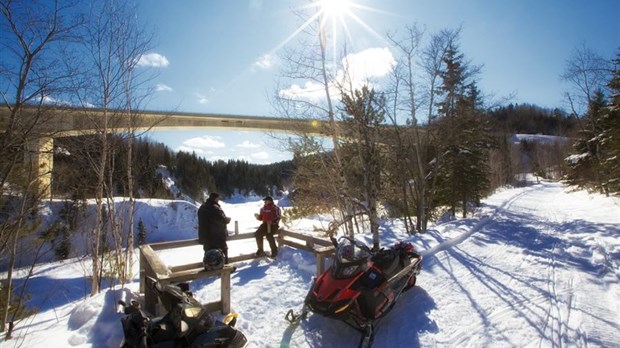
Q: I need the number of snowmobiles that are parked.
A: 2